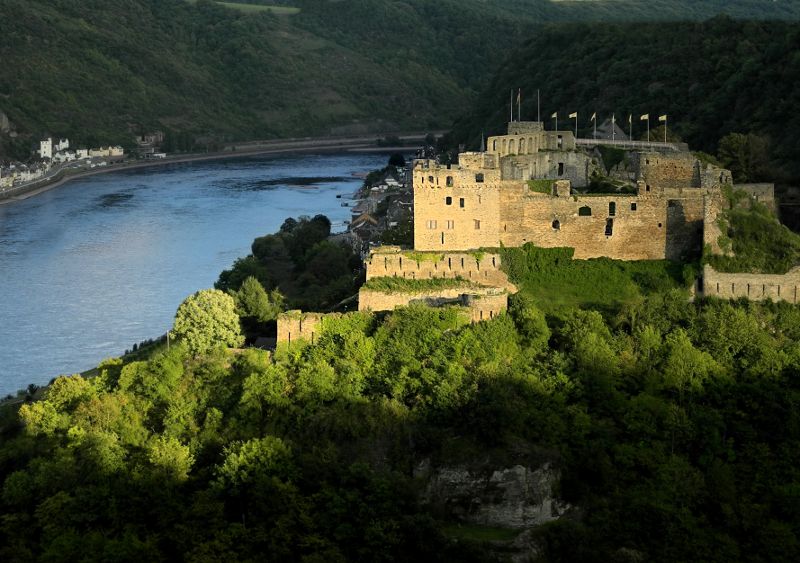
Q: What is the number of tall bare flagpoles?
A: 2